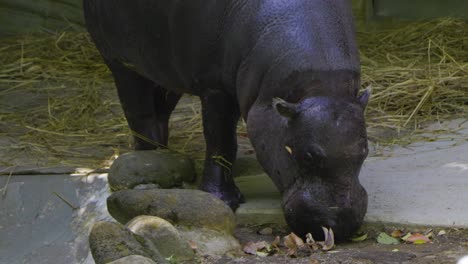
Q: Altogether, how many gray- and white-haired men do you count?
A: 0